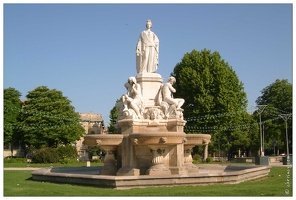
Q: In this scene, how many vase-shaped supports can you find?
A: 3